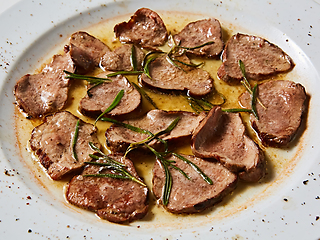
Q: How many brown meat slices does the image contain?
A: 14